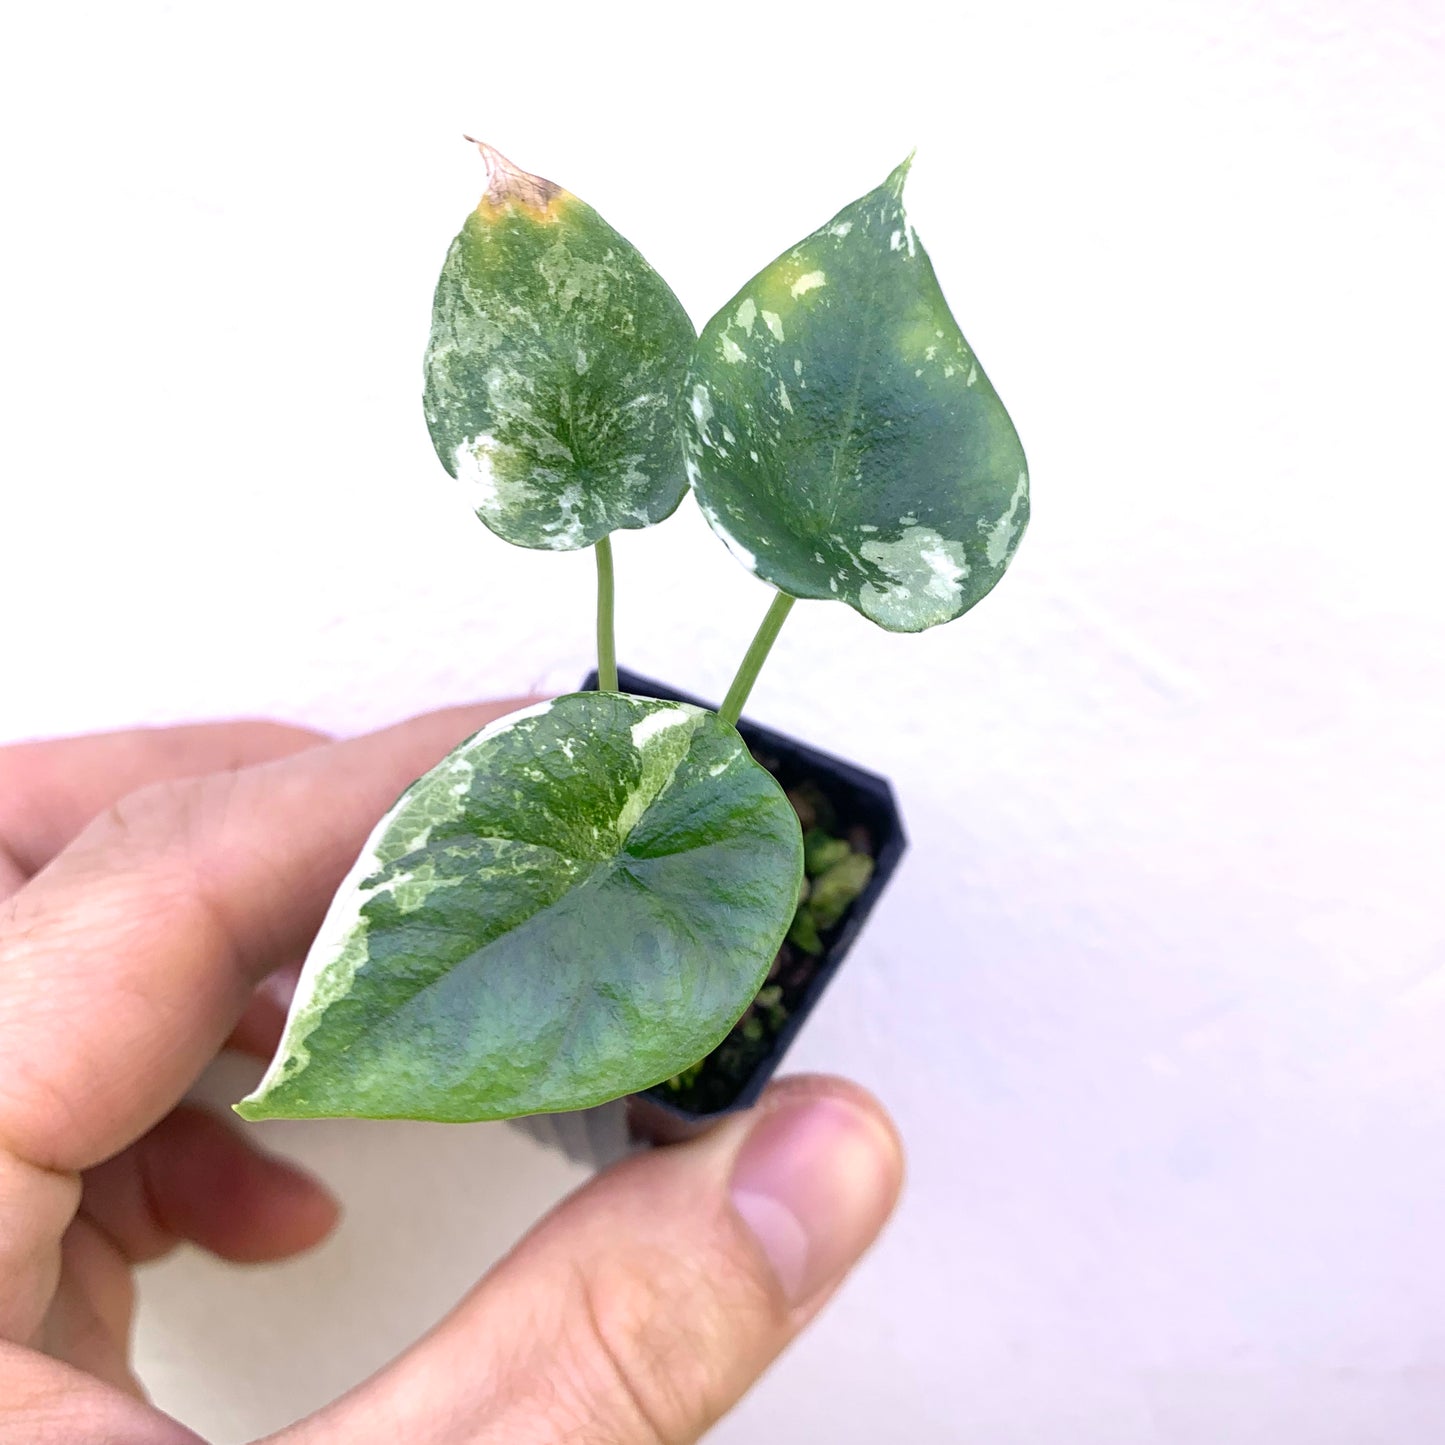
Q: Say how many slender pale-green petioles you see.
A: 2